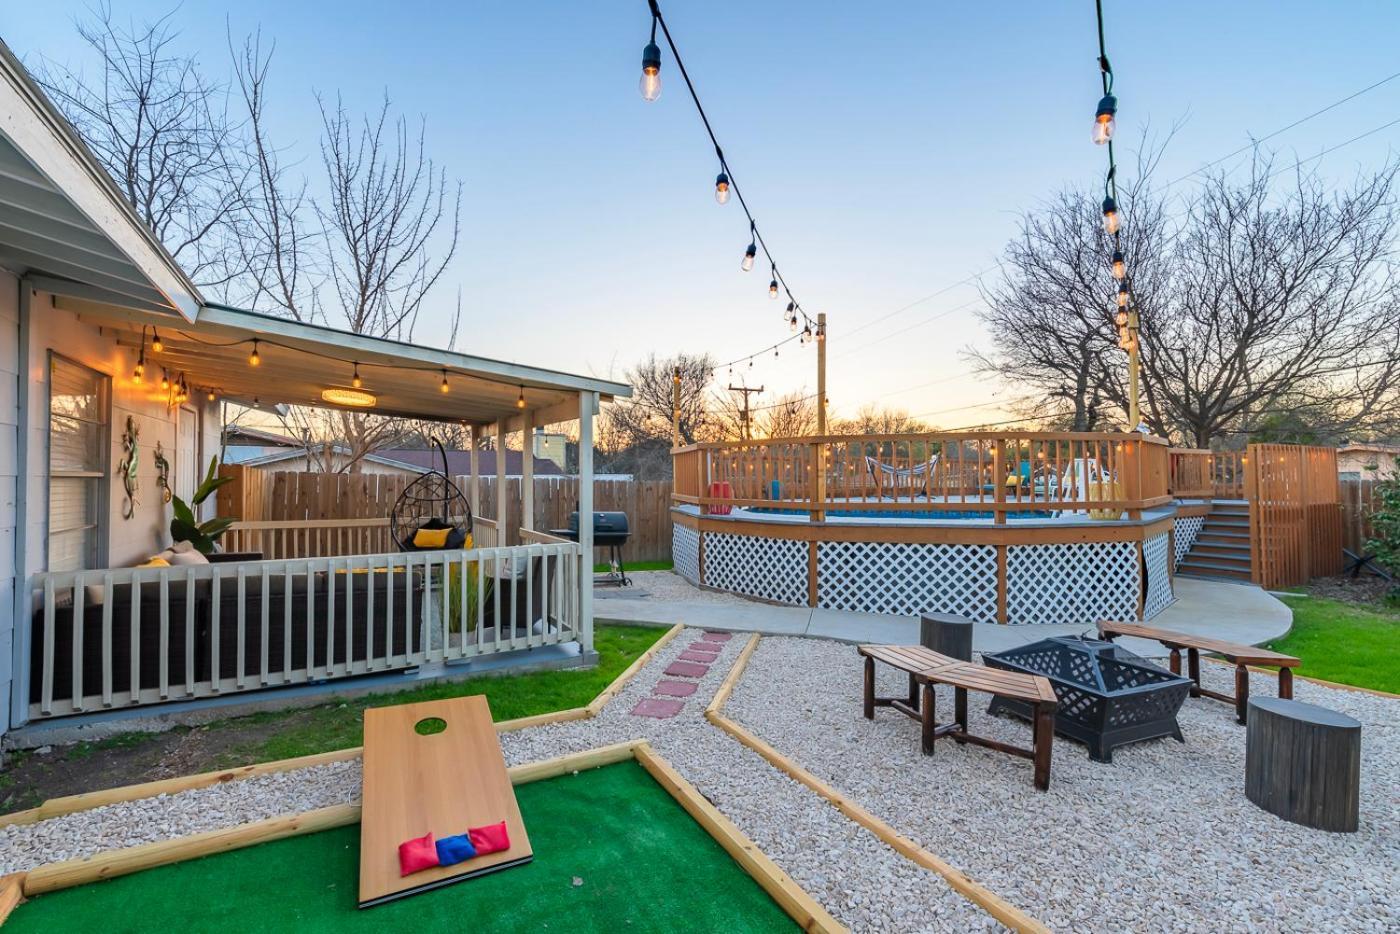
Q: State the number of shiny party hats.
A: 0